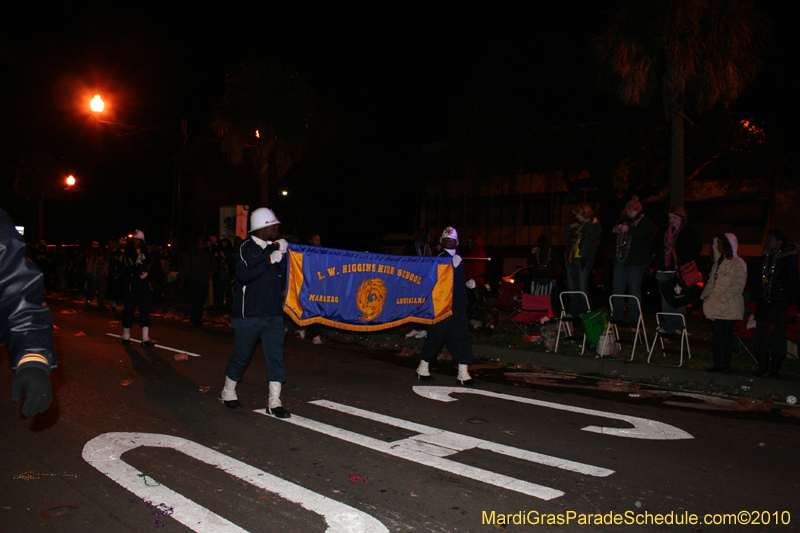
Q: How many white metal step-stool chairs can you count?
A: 3